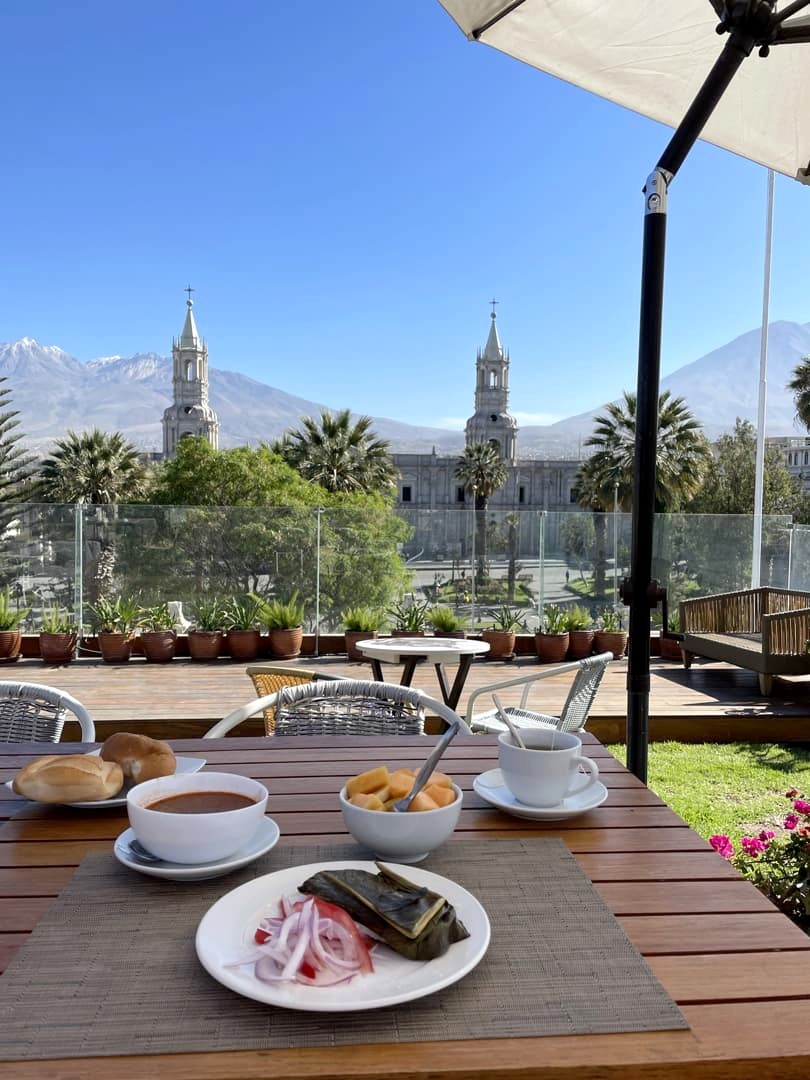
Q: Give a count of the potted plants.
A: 15